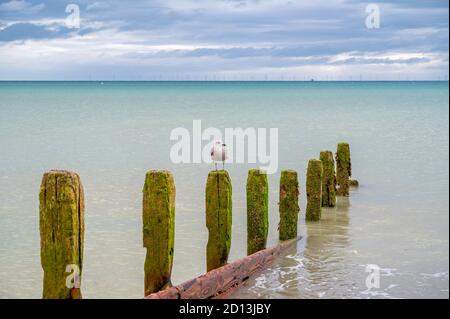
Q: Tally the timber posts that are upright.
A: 8